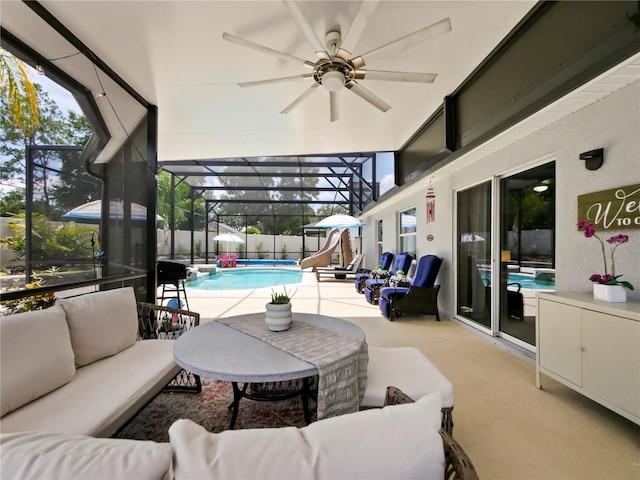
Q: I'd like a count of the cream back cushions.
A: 4